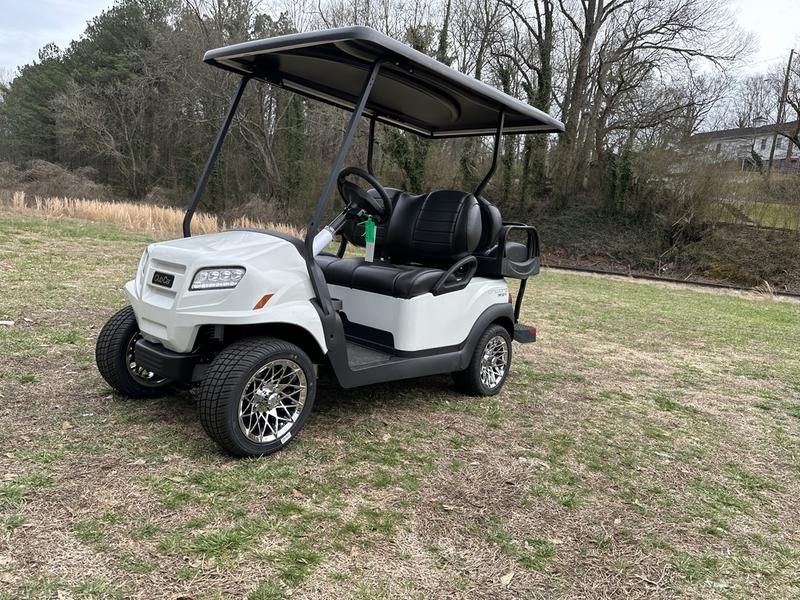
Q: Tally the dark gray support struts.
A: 4